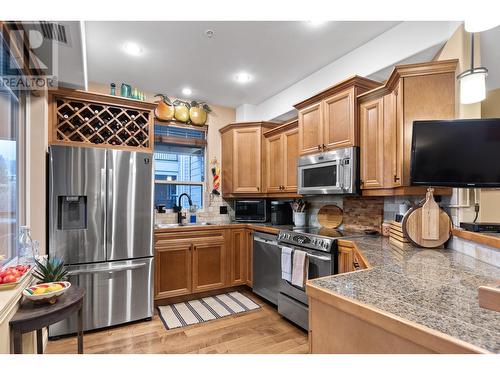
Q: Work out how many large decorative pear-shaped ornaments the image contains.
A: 3